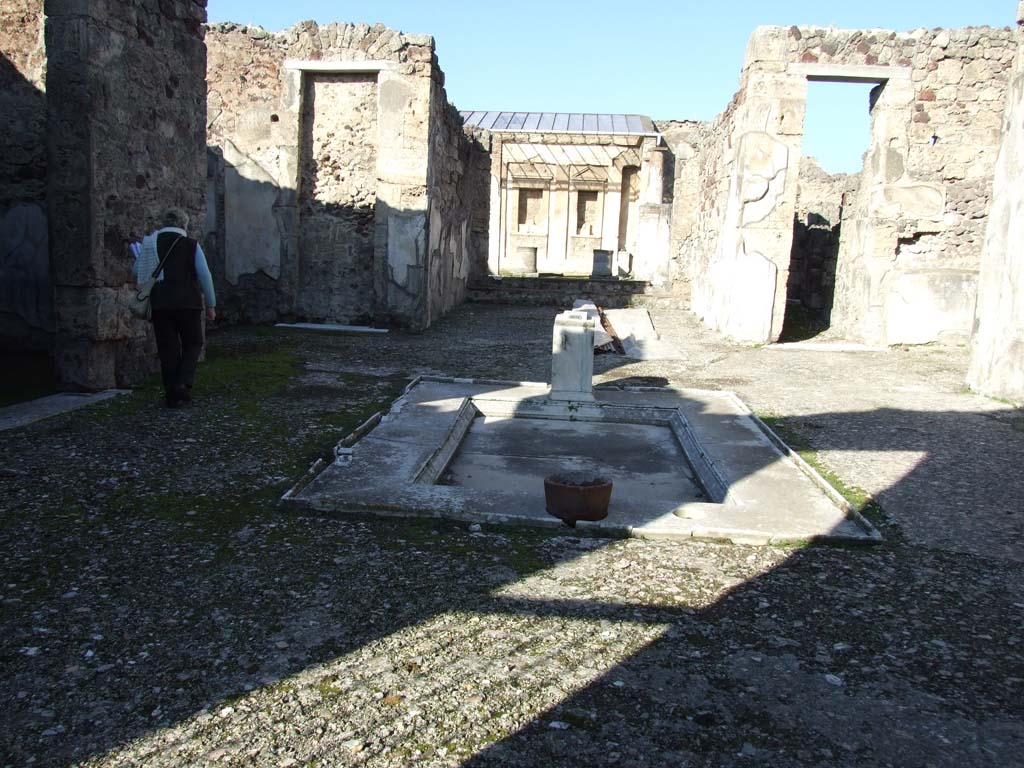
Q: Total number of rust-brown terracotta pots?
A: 1